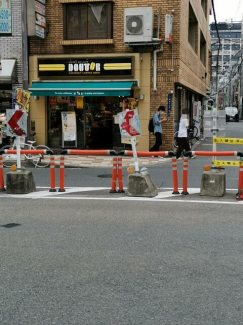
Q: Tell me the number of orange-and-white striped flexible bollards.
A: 8